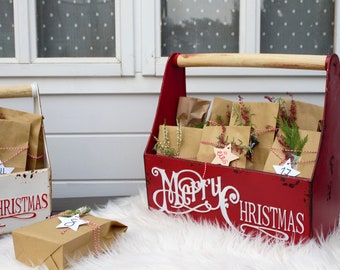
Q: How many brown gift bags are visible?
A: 10